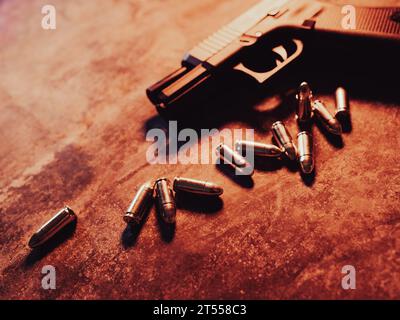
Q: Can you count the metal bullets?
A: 11